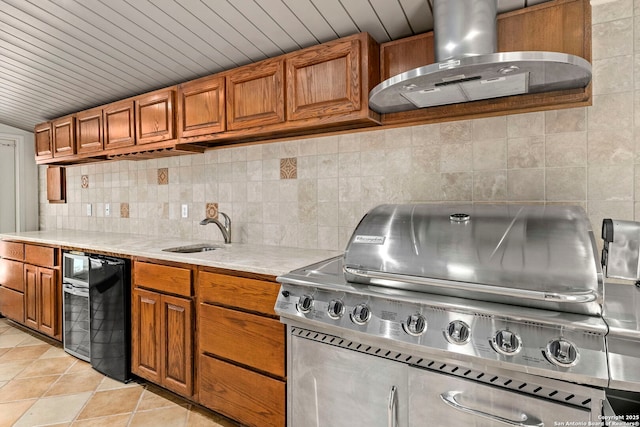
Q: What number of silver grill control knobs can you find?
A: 7